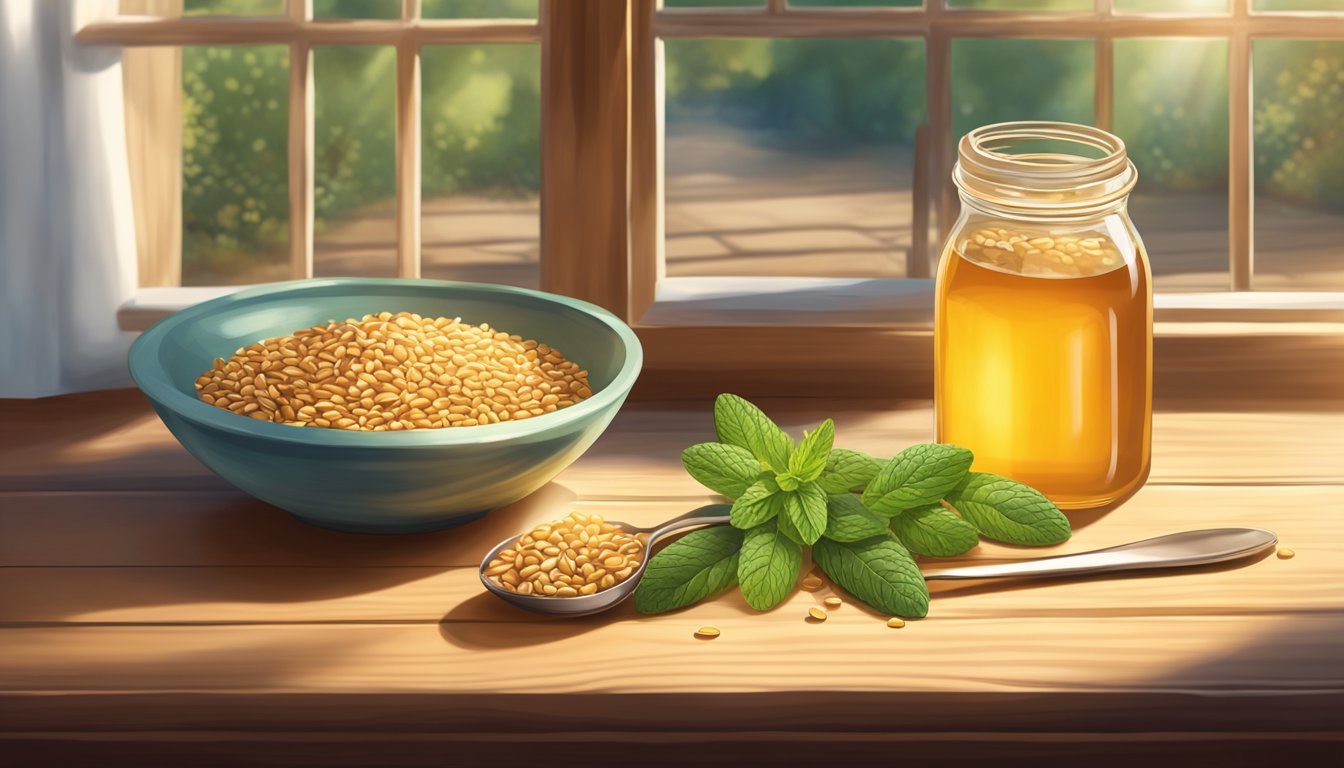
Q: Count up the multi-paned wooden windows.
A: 2